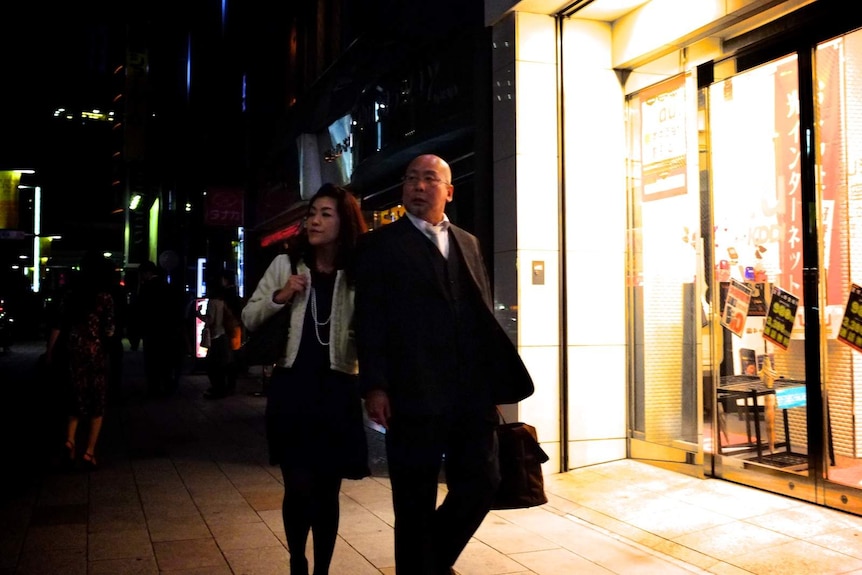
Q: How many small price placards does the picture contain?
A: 3